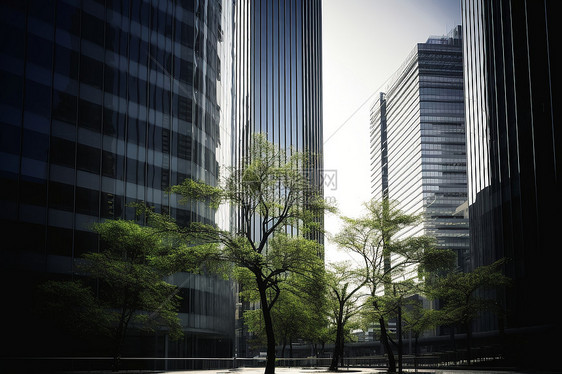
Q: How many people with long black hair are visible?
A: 0